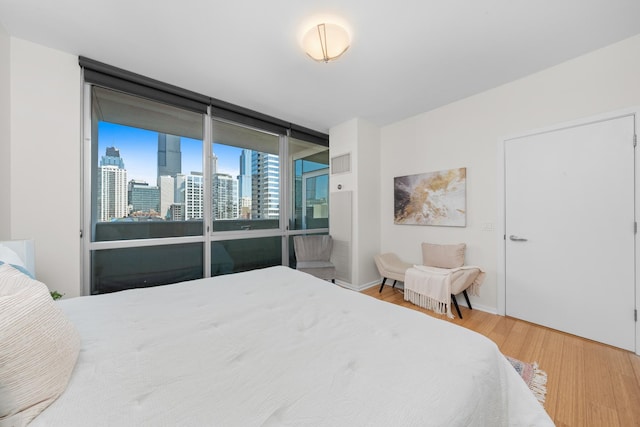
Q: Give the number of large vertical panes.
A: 3